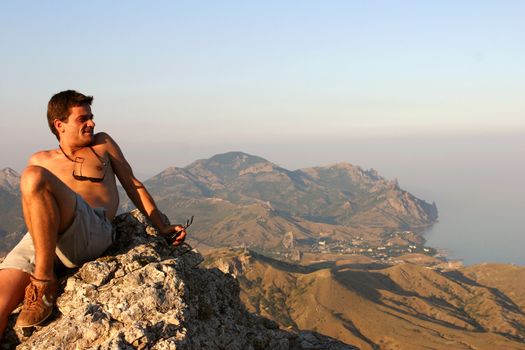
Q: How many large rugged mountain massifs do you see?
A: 1